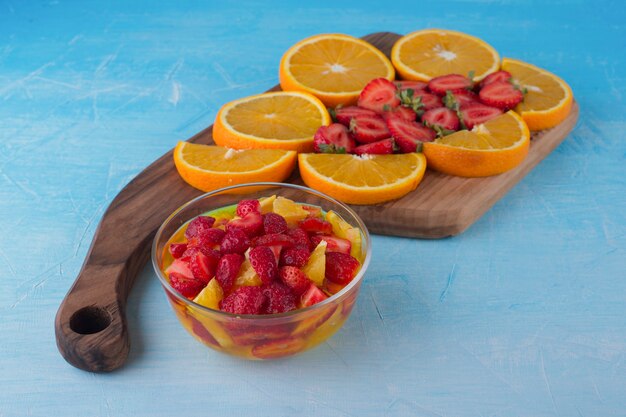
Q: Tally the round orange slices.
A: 3